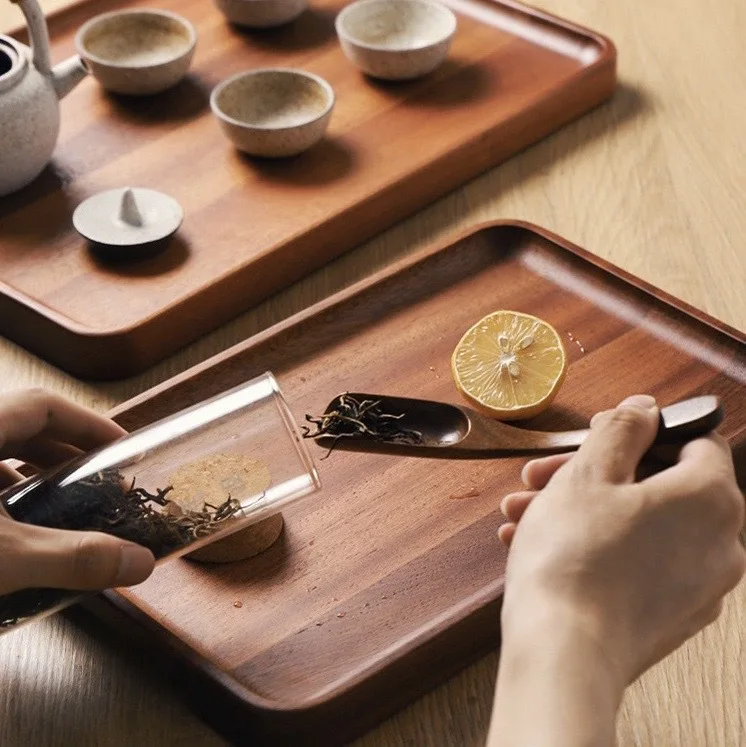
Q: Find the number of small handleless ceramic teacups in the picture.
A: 4